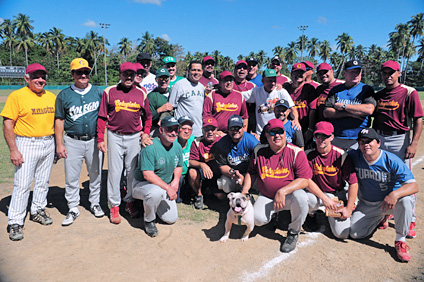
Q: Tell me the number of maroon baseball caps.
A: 13